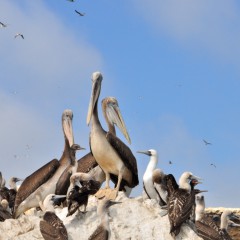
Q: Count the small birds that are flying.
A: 7